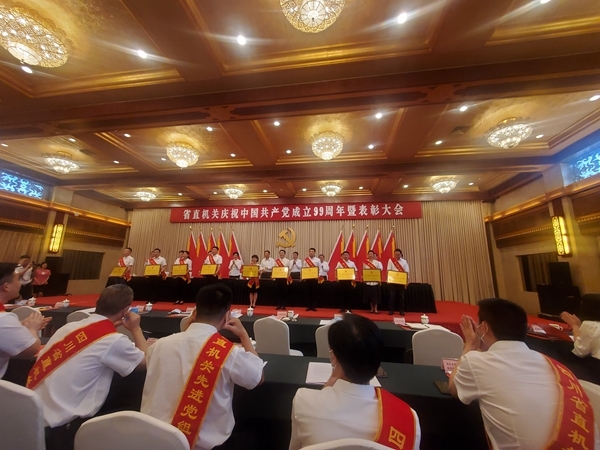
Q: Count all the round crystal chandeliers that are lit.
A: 10